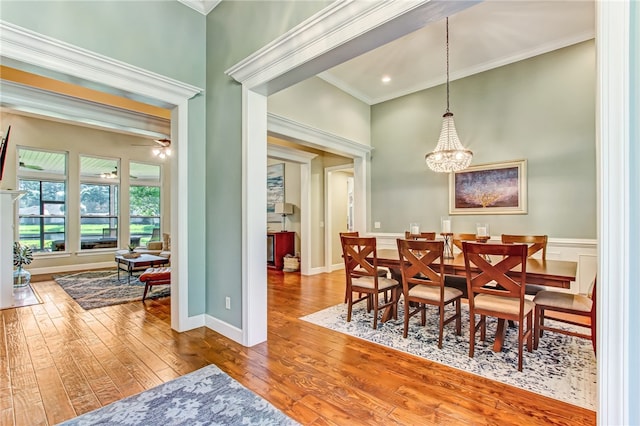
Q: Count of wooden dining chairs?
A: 8